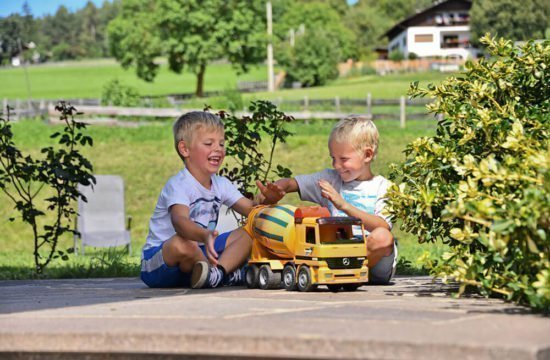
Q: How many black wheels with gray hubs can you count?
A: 4